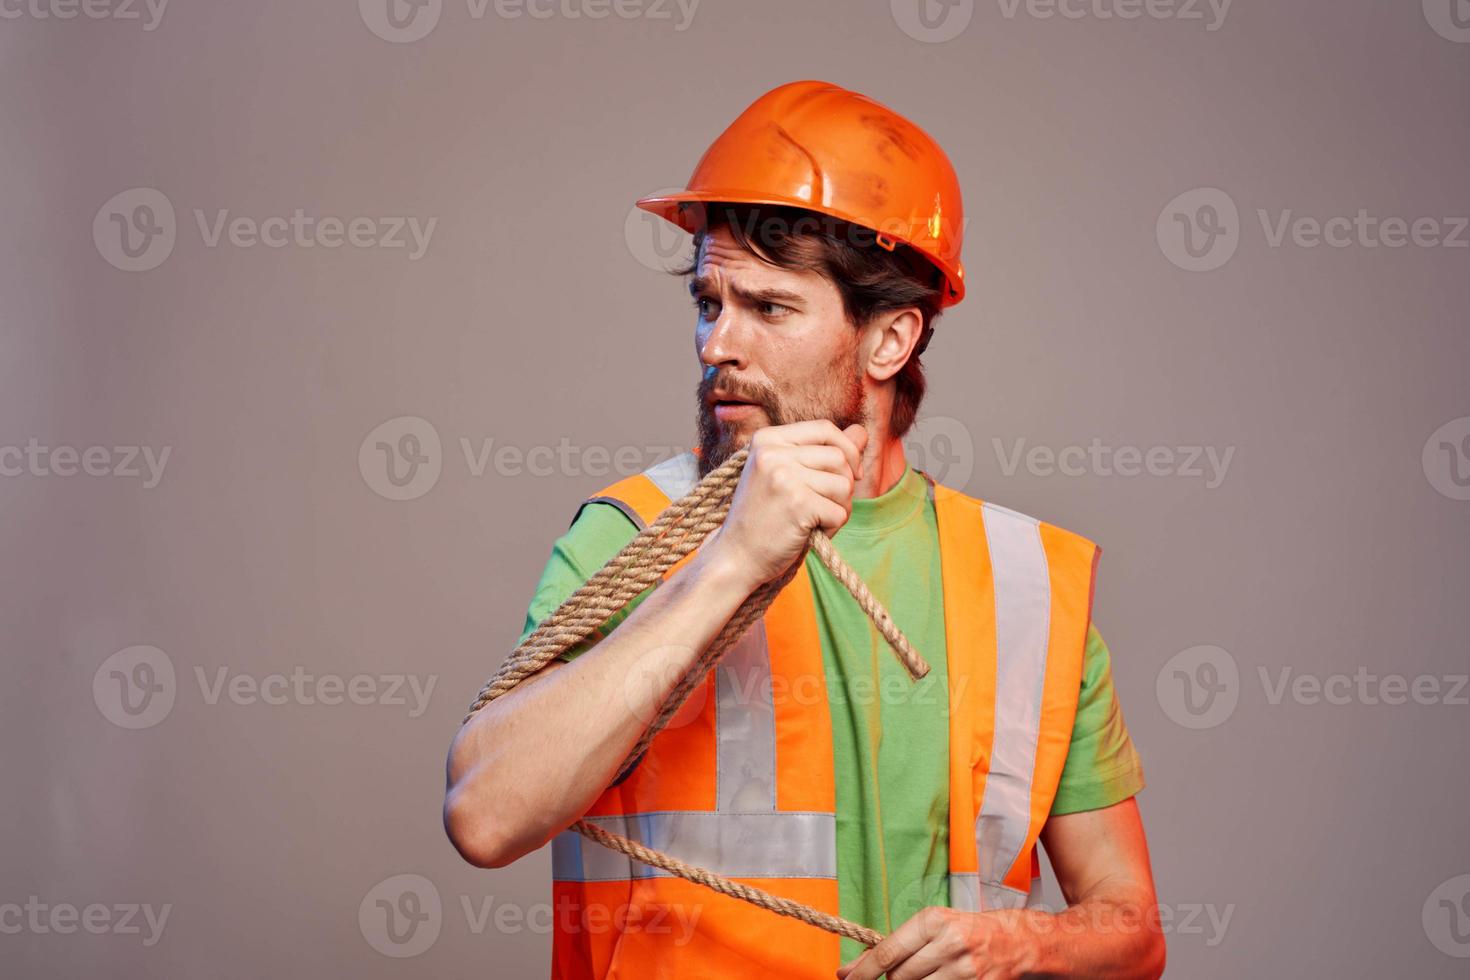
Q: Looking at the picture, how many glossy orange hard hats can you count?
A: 1